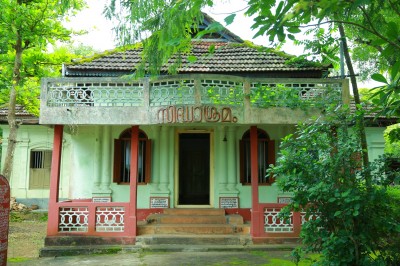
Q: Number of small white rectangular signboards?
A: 4